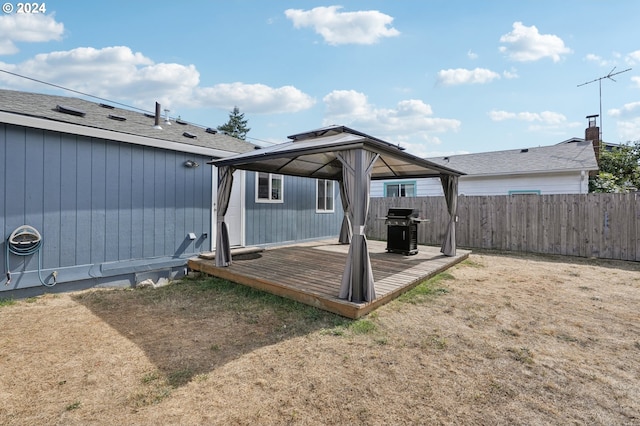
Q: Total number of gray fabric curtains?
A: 4